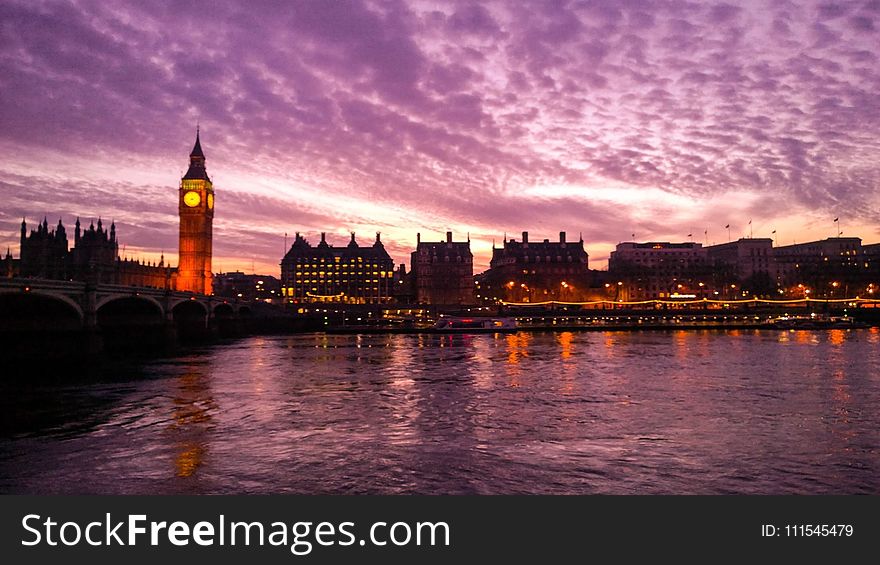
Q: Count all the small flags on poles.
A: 8